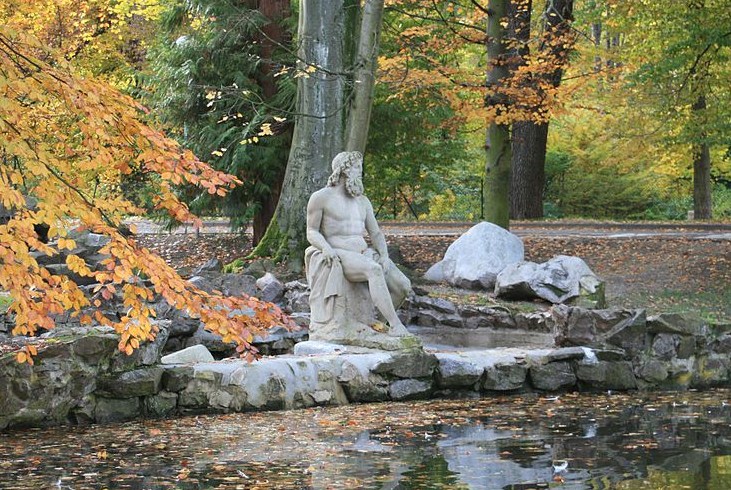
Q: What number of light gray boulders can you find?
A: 2